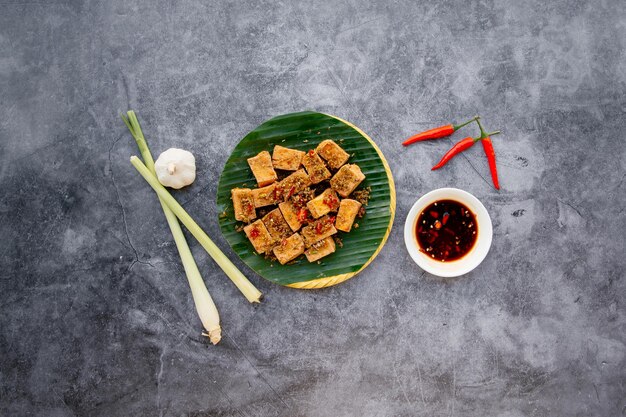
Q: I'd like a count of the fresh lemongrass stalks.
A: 2